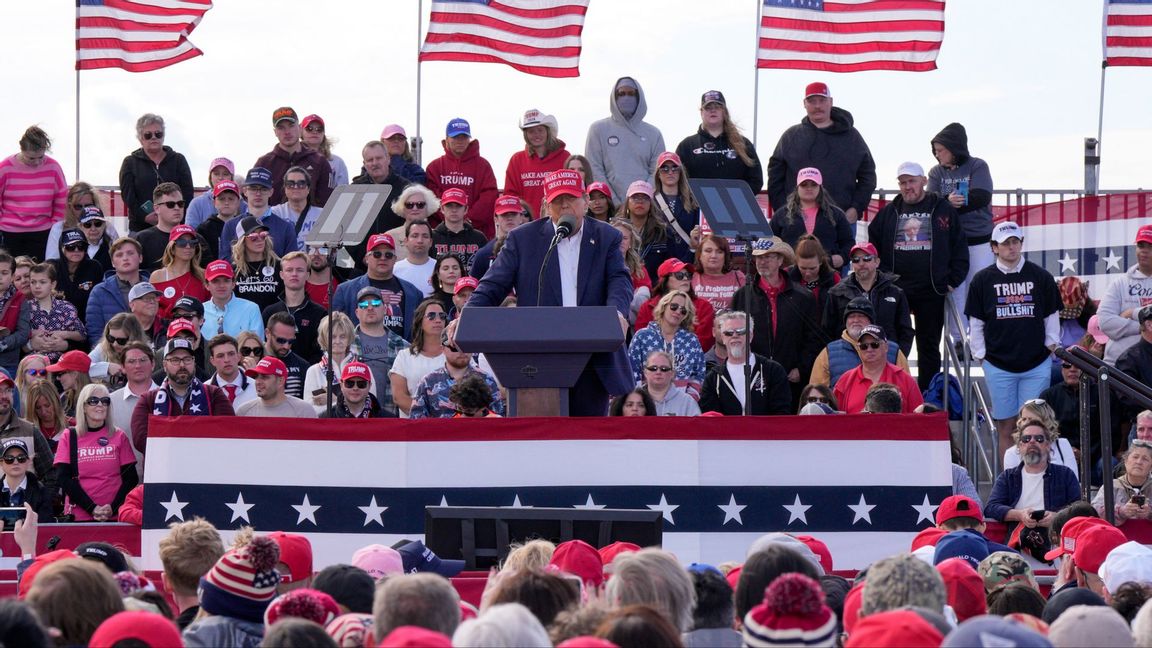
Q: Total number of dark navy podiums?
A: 1